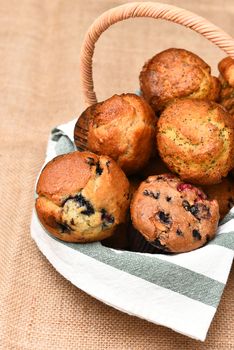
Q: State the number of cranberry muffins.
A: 1